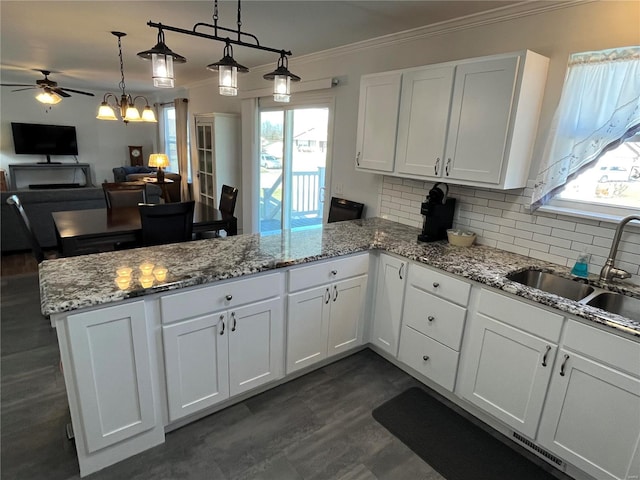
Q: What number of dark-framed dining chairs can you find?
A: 5